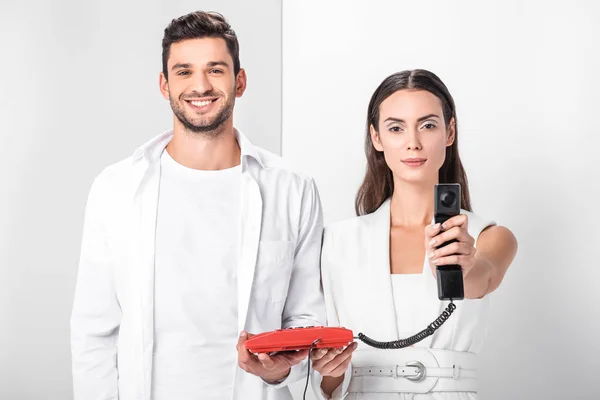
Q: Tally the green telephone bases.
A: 0